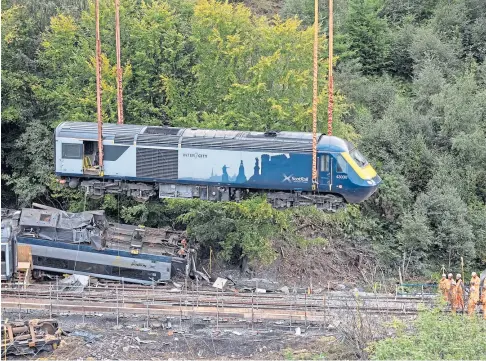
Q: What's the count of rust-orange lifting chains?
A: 4